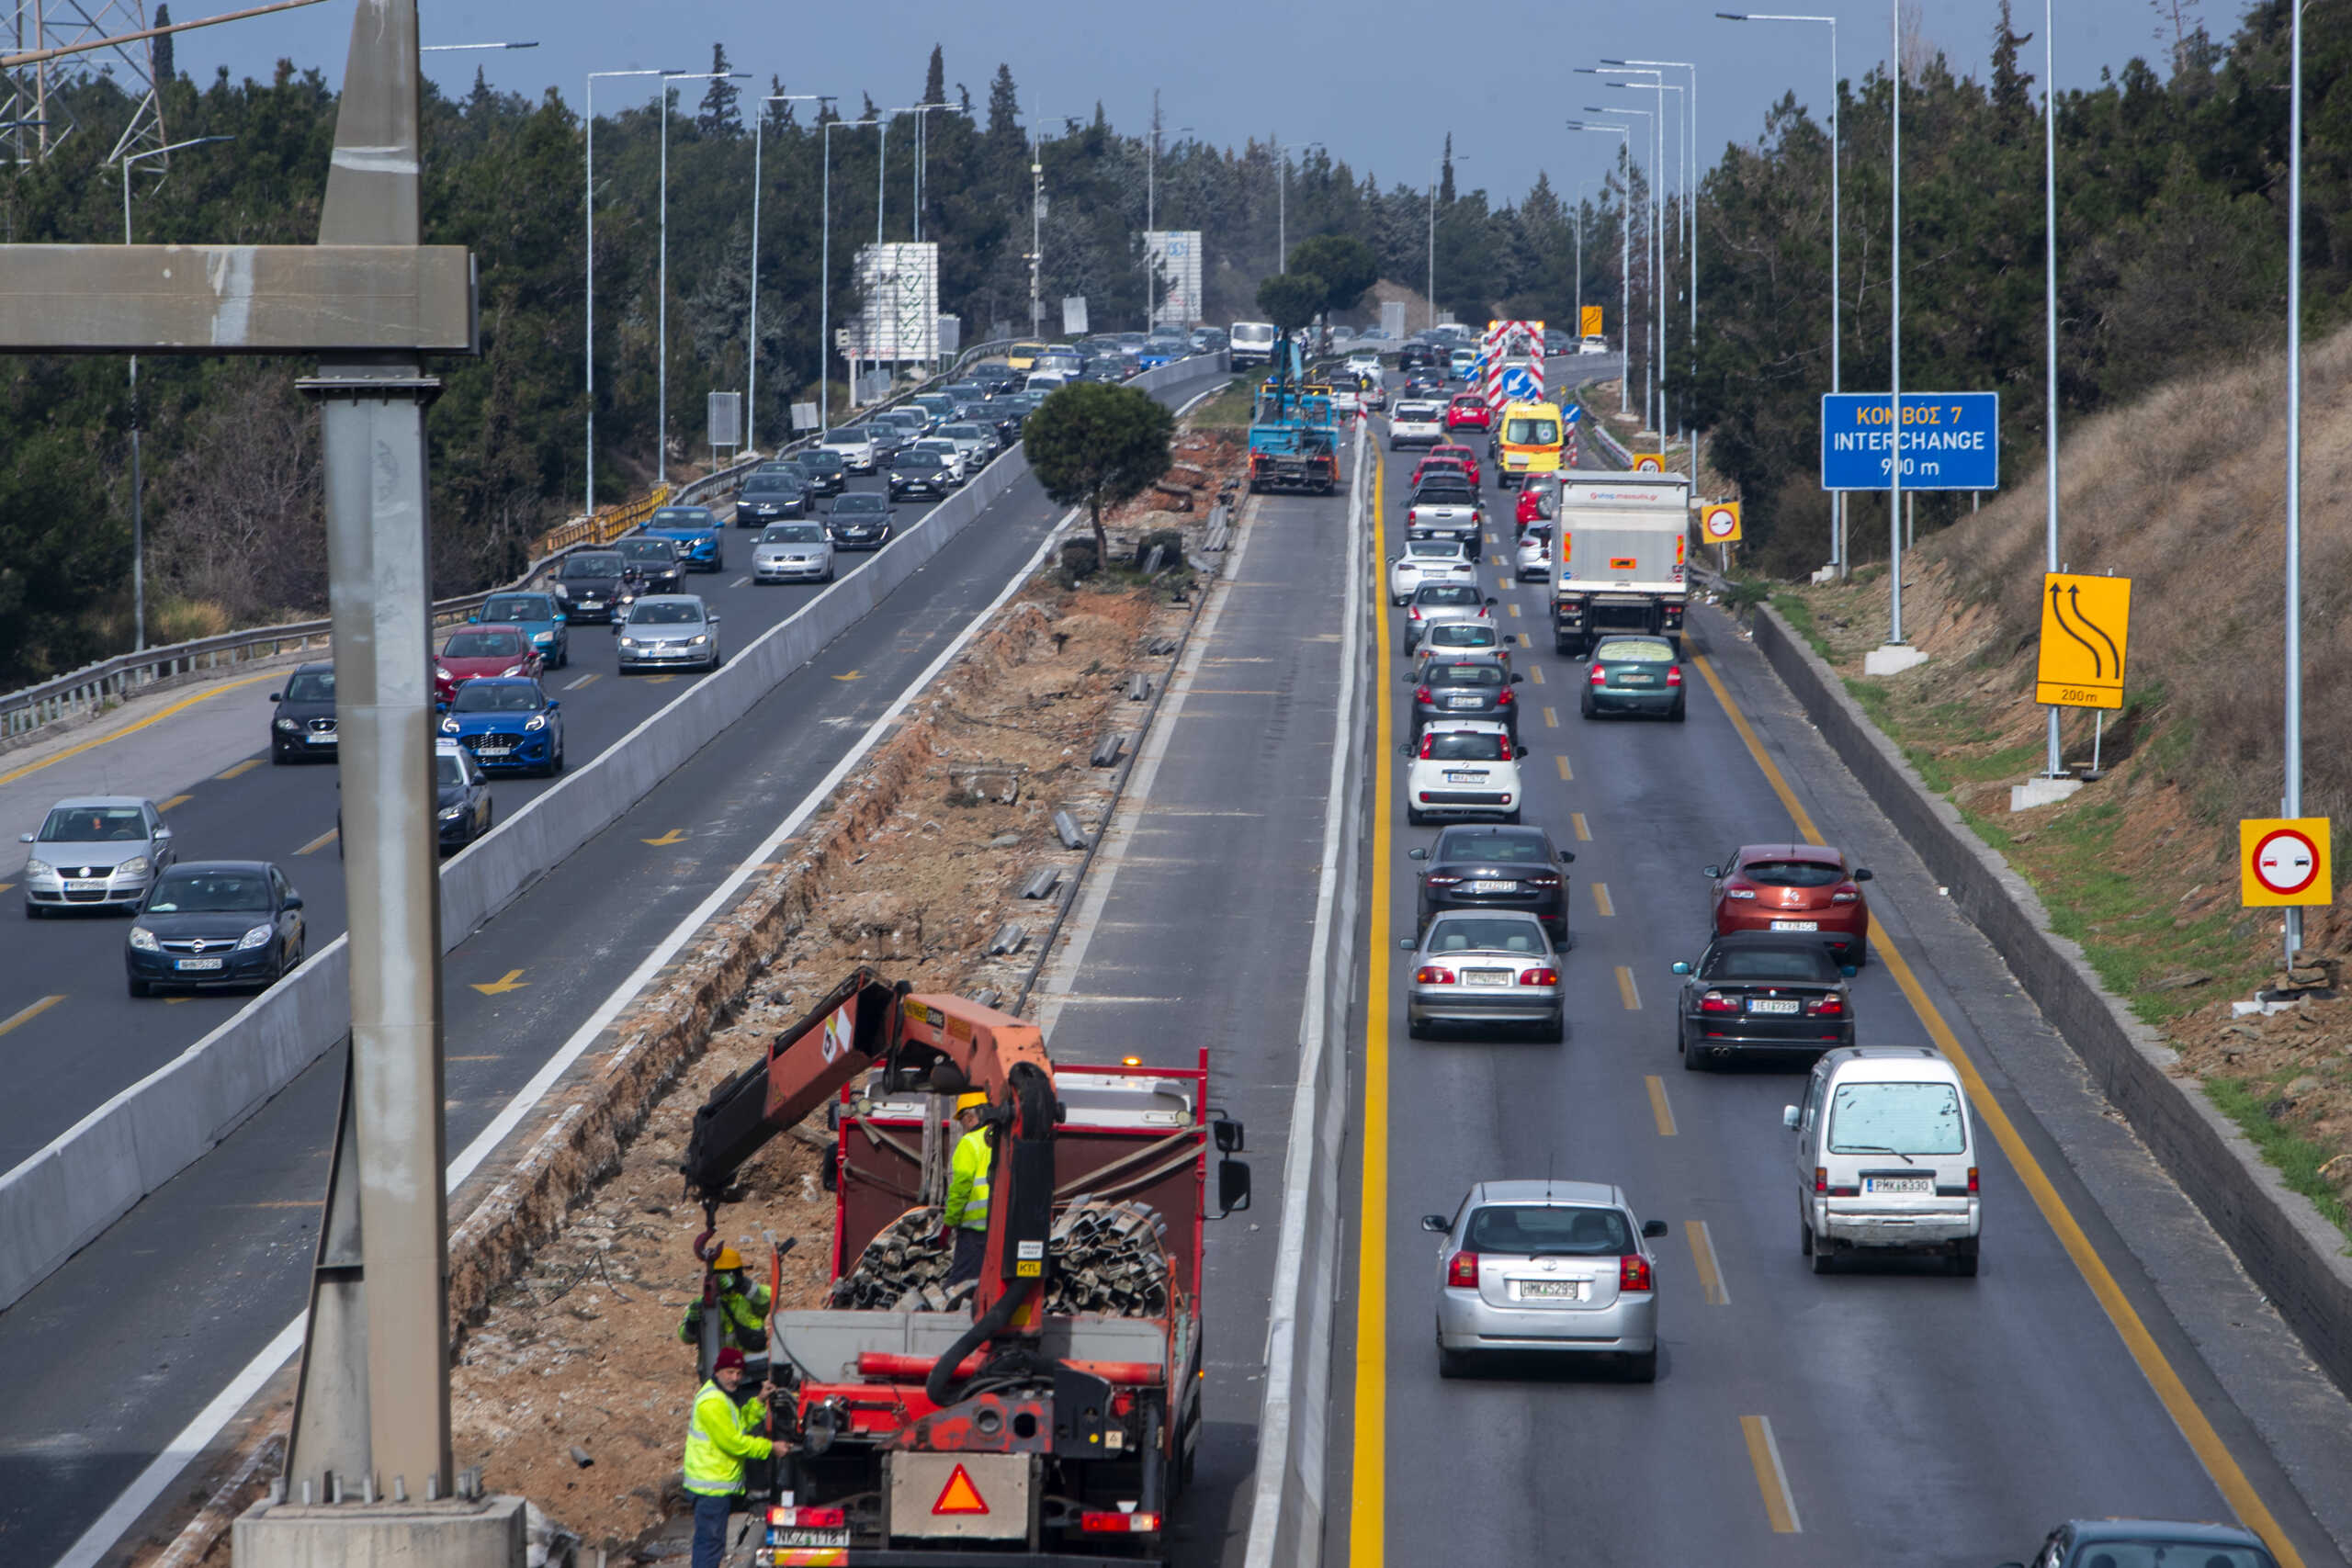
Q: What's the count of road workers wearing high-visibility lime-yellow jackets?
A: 3